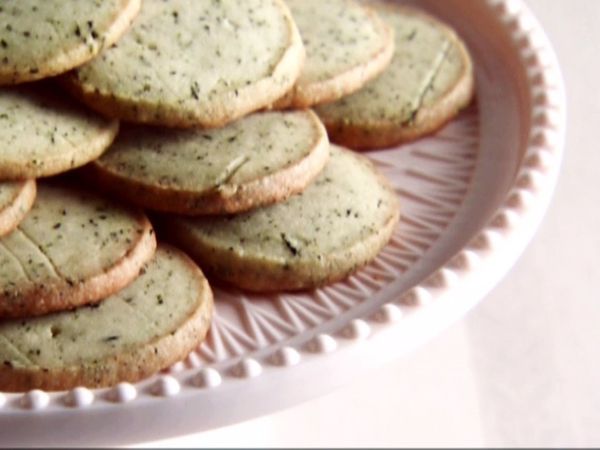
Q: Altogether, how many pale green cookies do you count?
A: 10